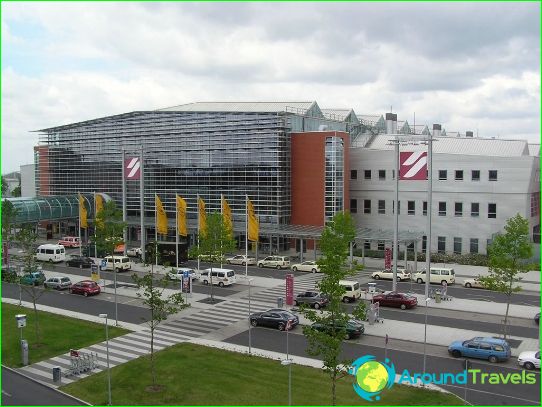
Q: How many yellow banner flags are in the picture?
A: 7